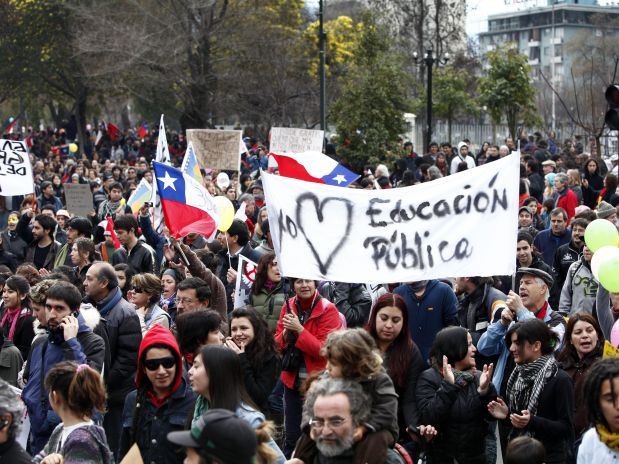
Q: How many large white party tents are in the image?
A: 0